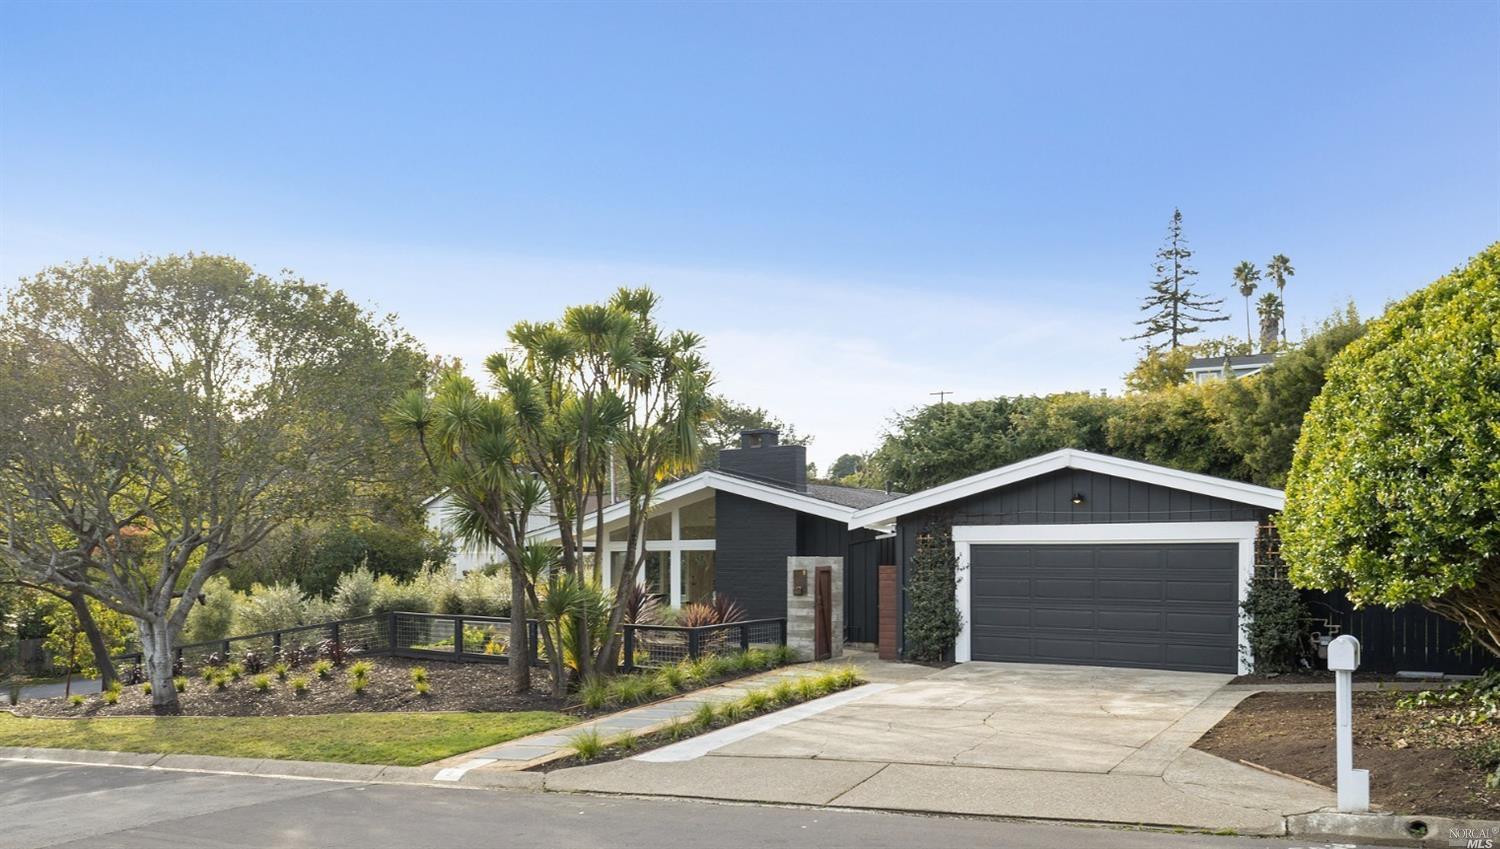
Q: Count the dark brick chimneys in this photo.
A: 1